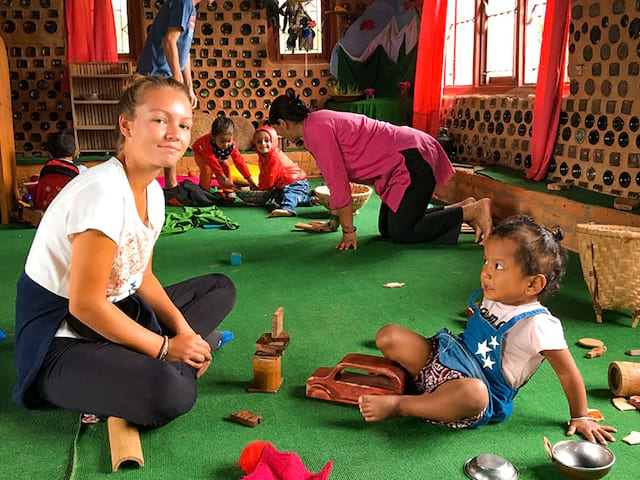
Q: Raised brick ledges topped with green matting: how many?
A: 2